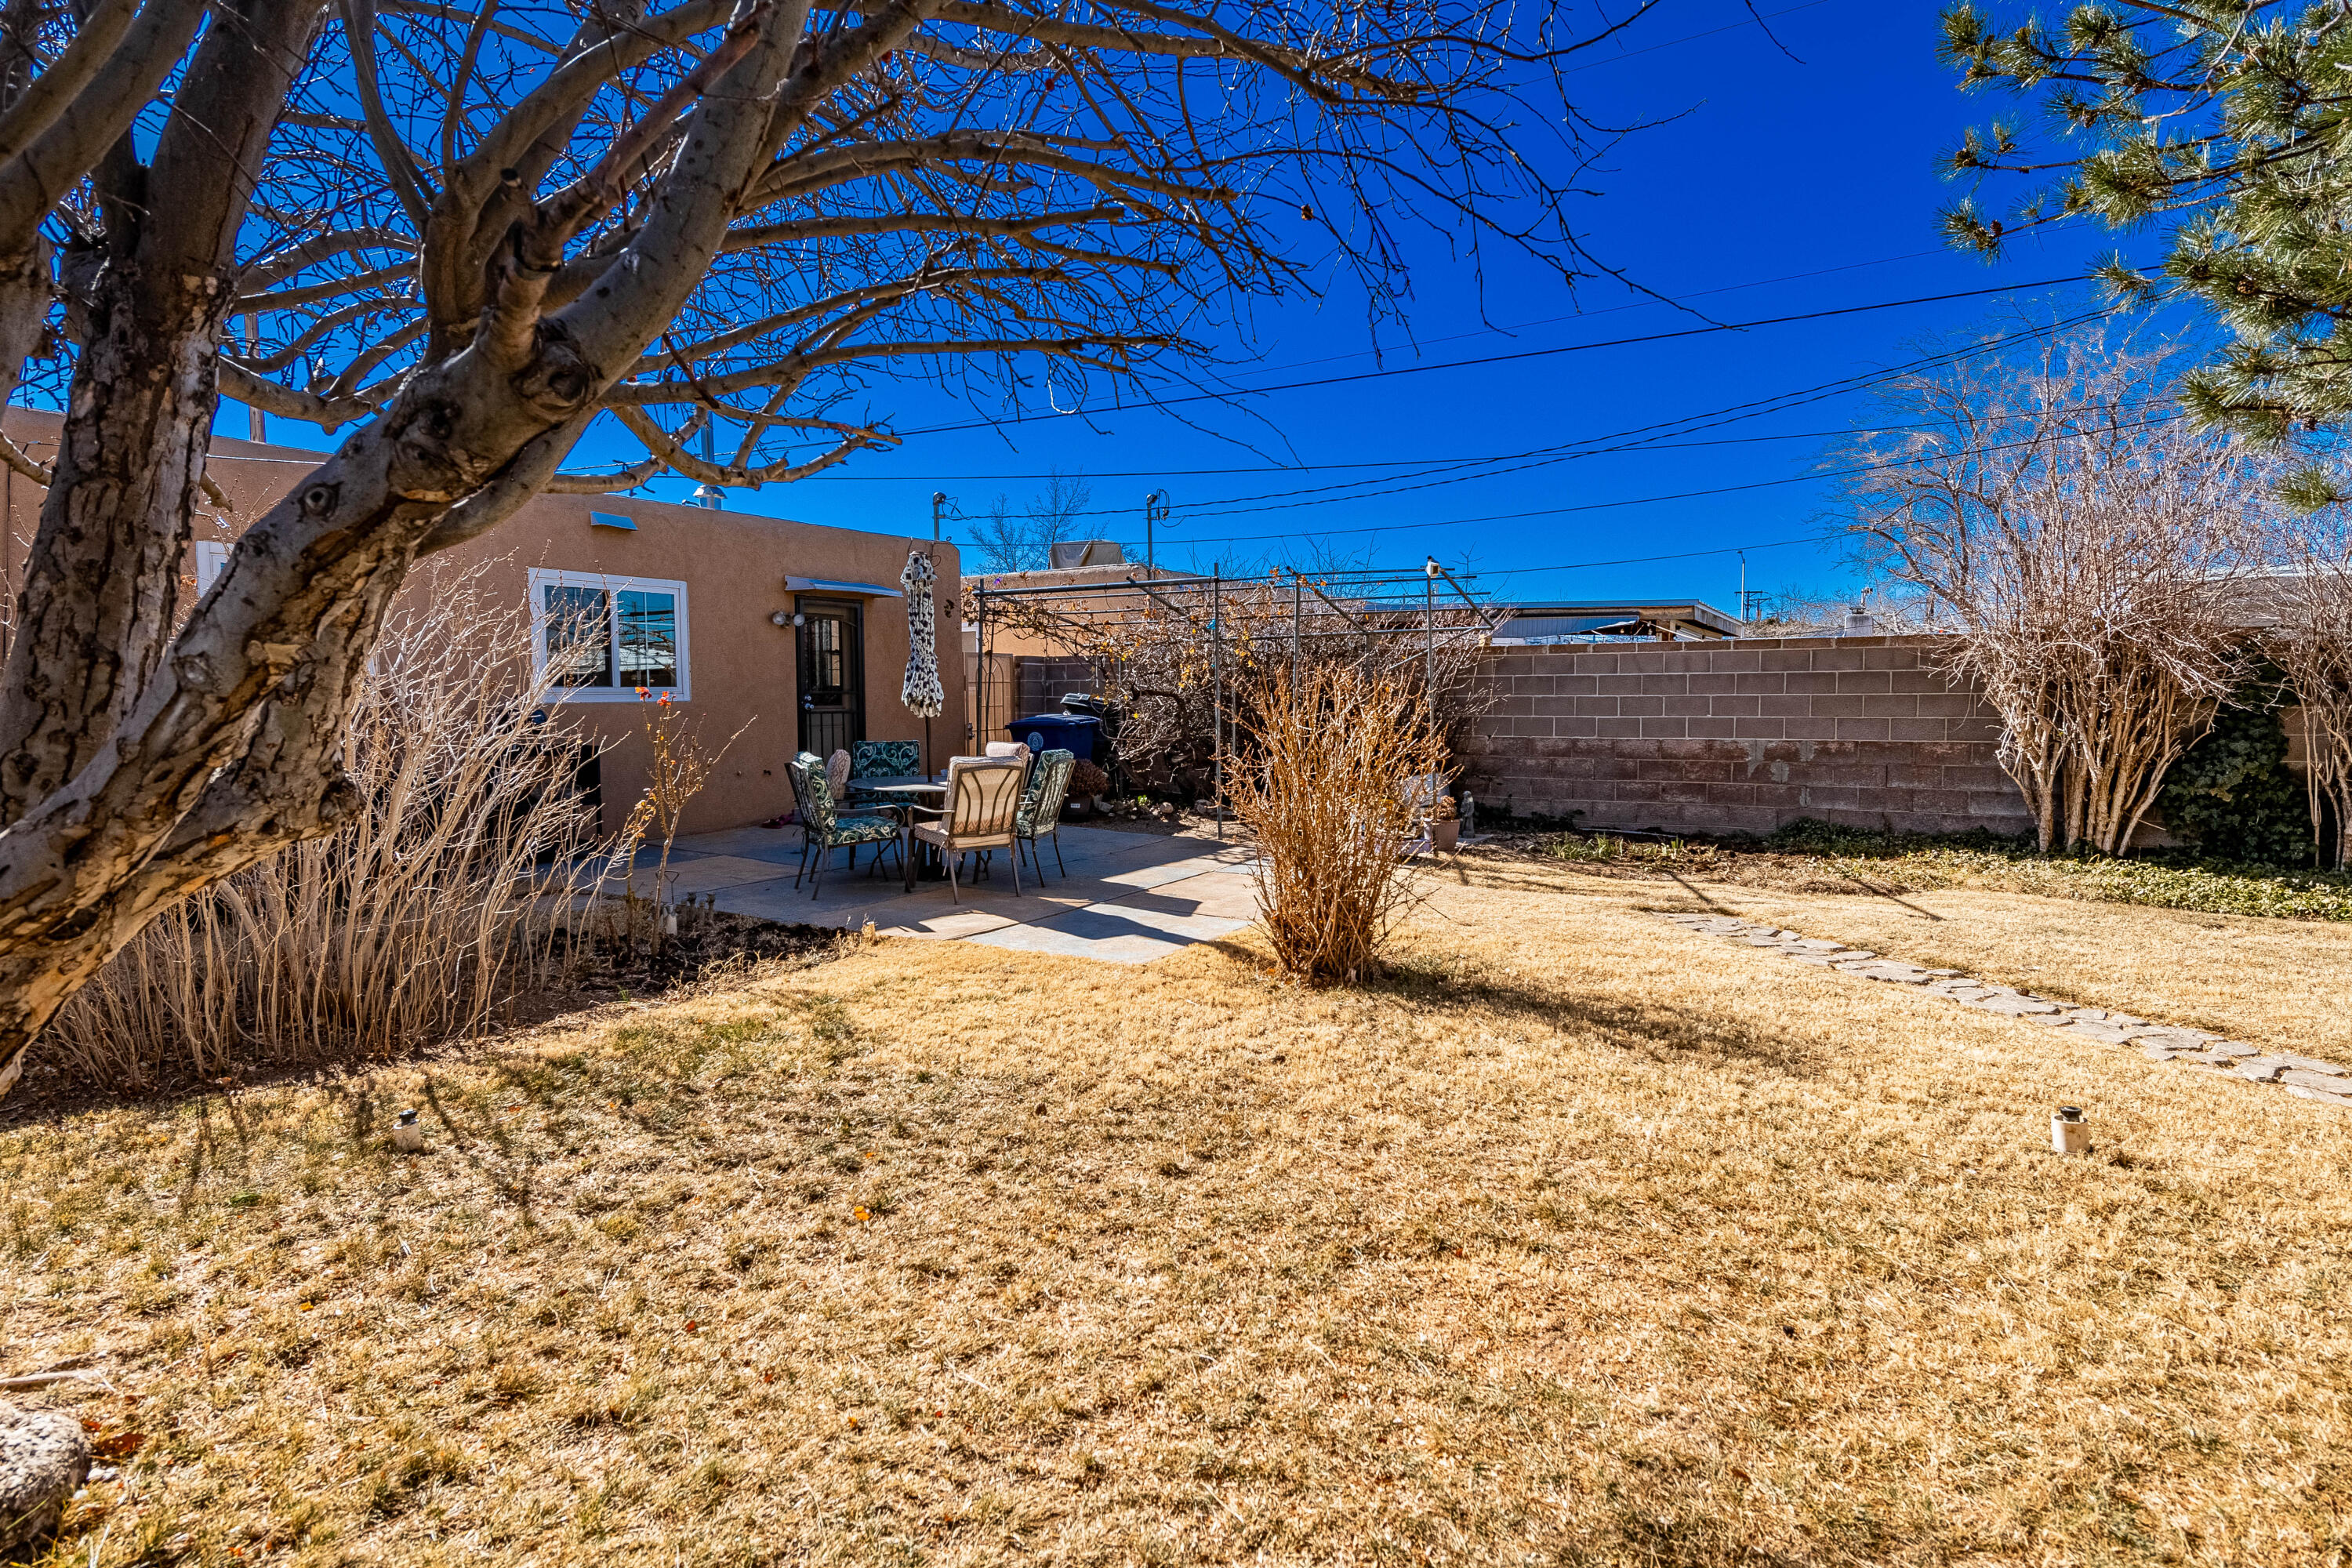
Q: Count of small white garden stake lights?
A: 2